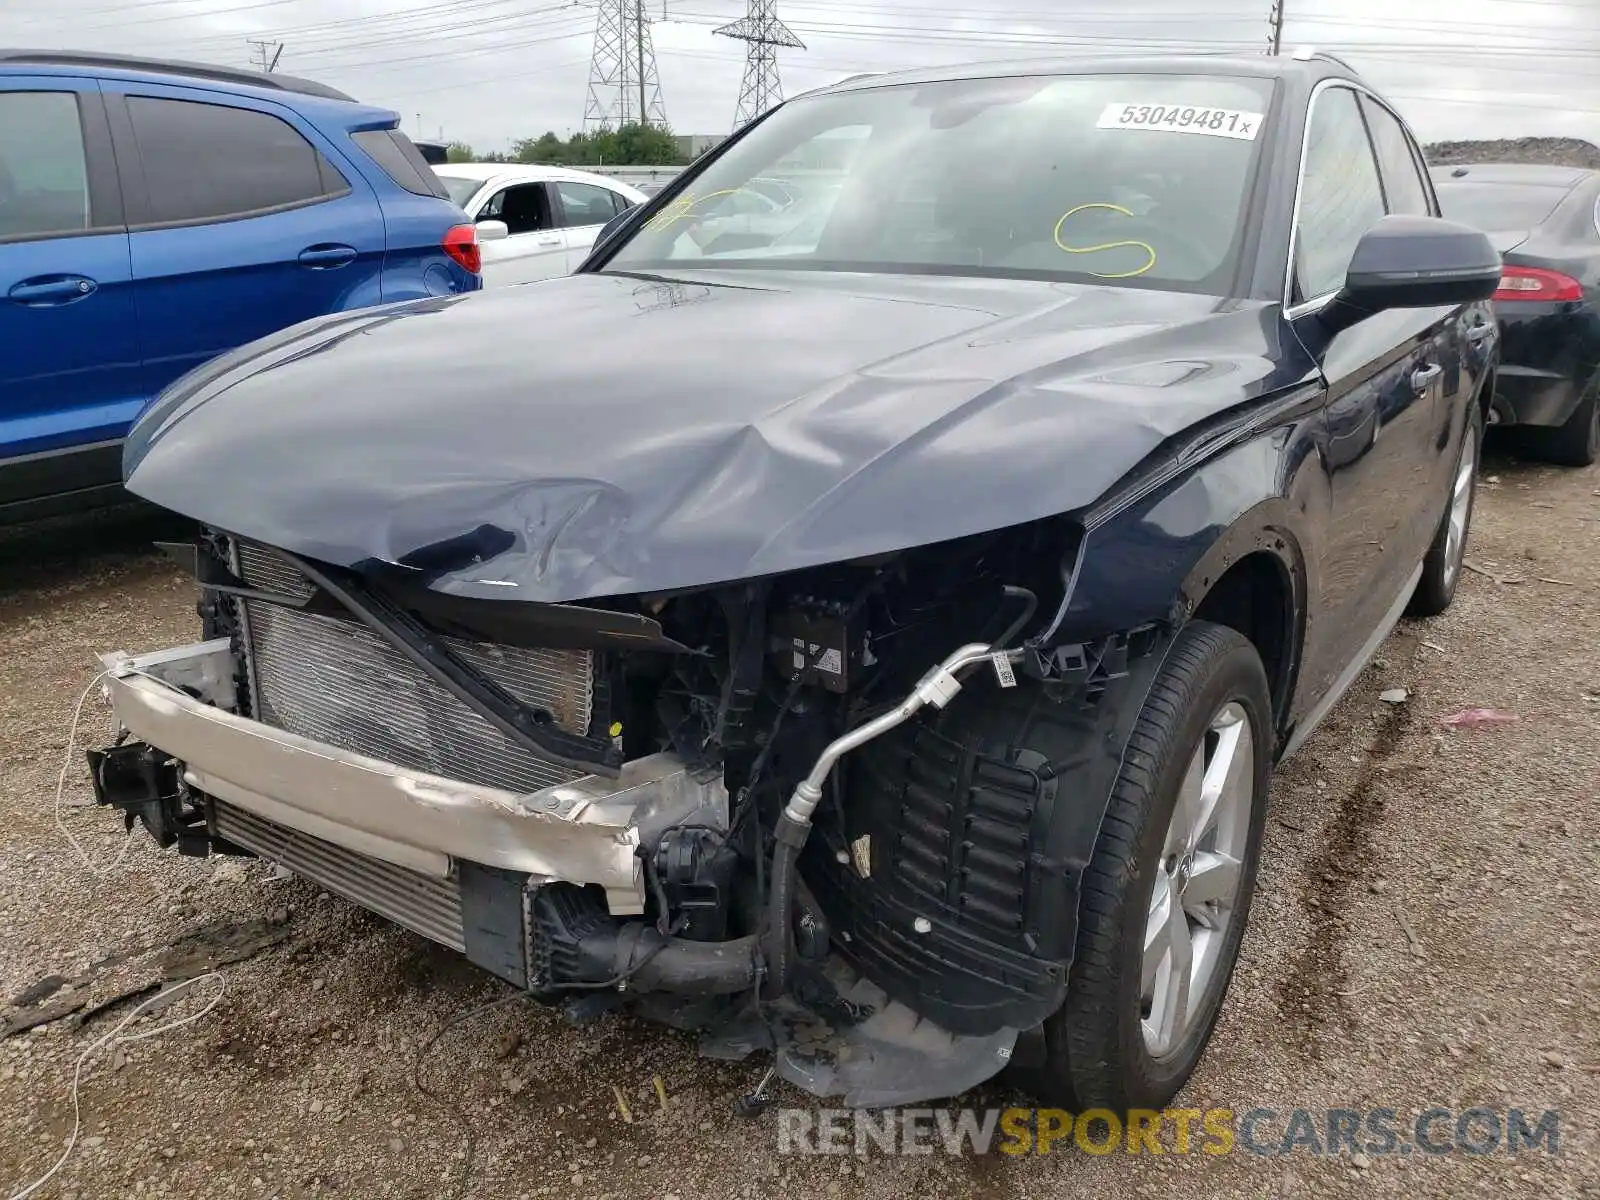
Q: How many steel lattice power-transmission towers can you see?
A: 2